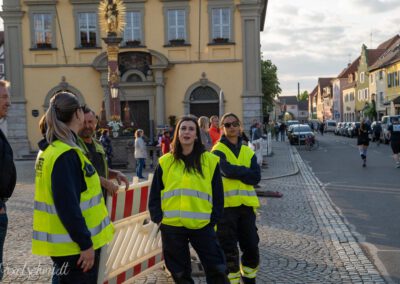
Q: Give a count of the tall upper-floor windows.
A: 5